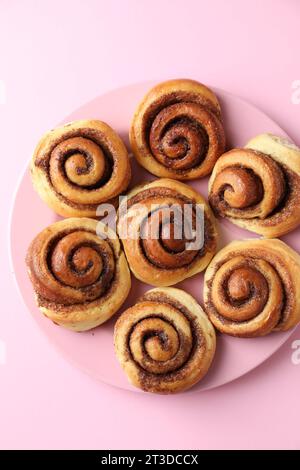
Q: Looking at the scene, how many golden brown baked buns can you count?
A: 7